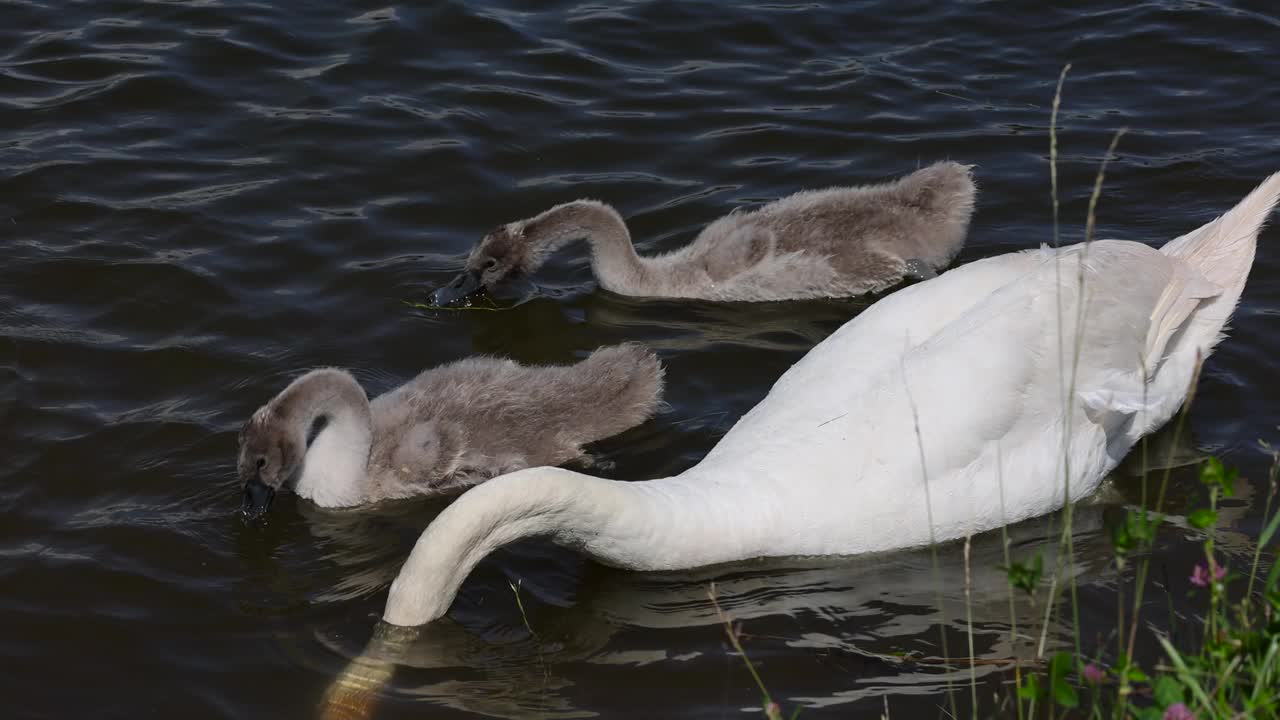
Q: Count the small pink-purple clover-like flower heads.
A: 3